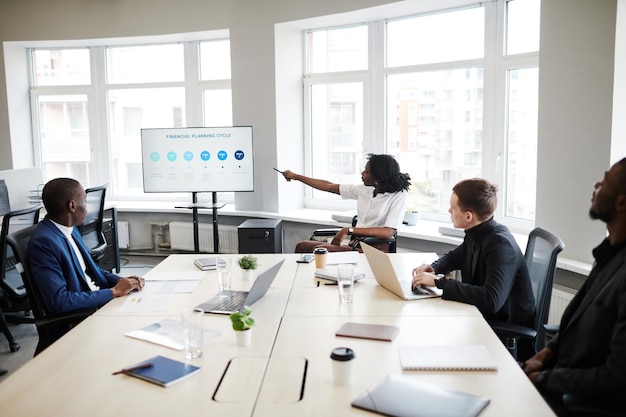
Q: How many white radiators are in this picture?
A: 3